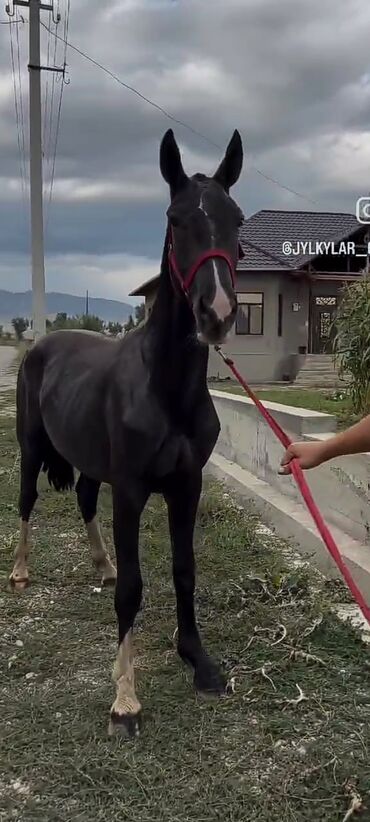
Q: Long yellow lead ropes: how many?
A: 0